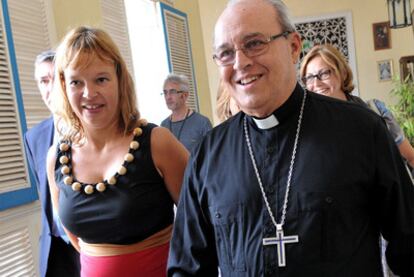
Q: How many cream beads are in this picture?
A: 13